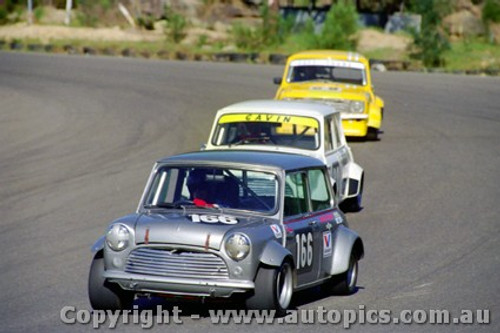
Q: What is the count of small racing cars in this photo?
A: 3